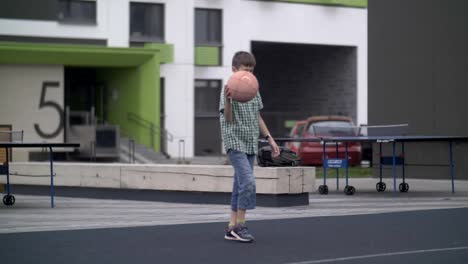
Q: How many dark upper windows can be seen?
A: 3